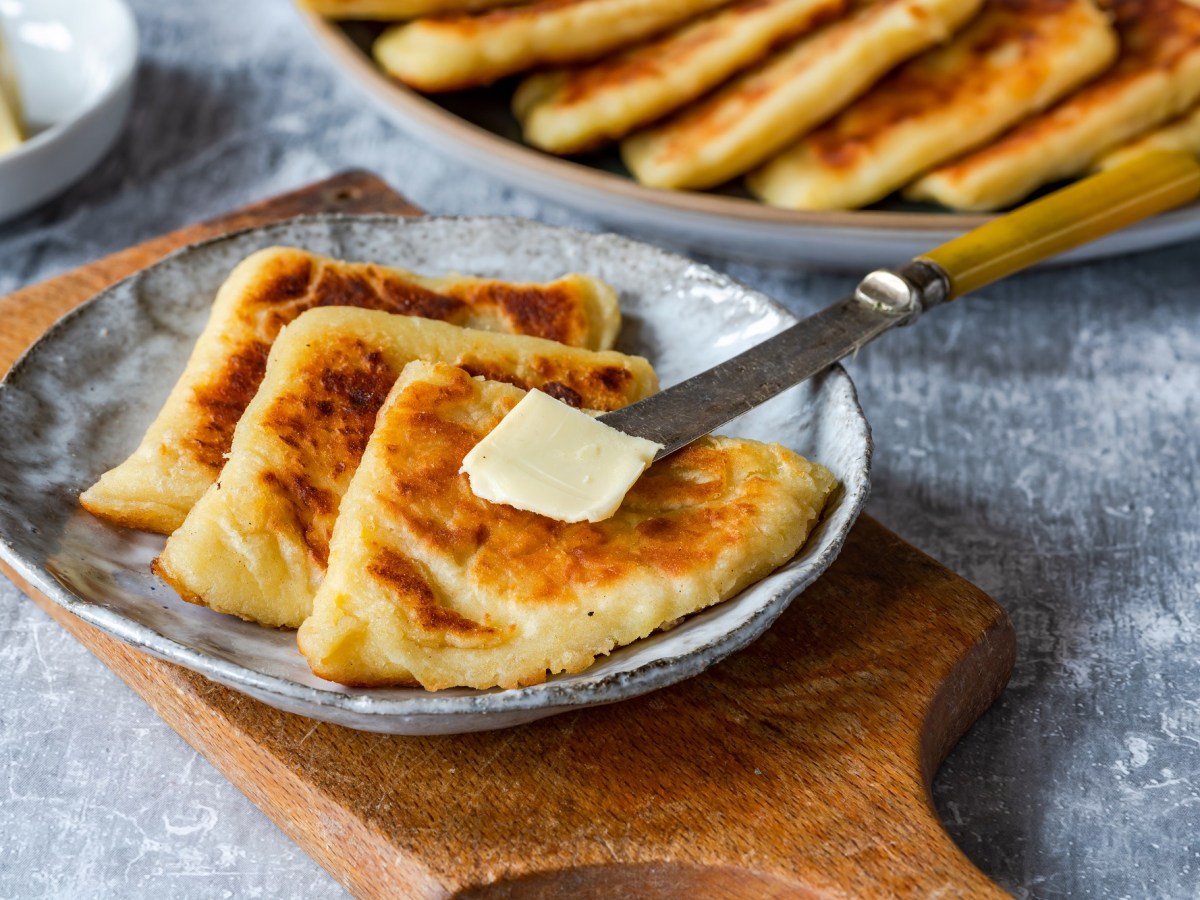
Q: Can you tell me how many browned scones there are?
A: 10